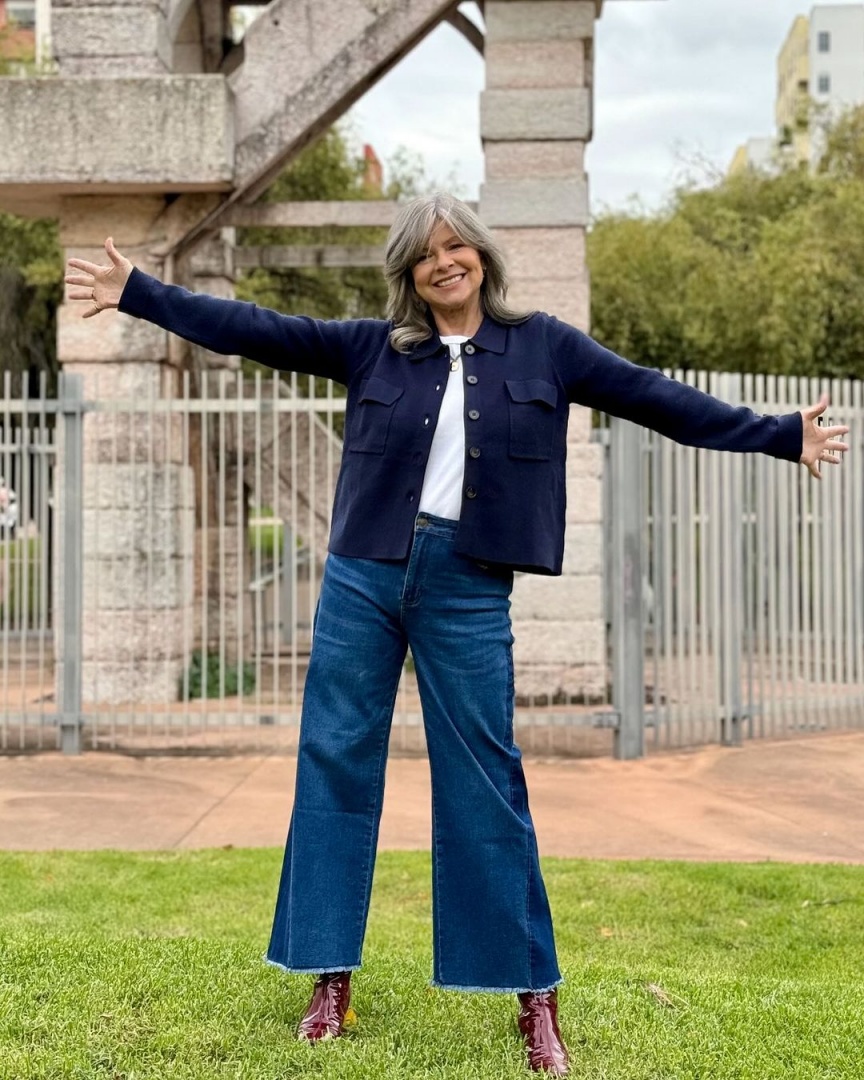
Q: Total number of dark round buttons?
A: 5